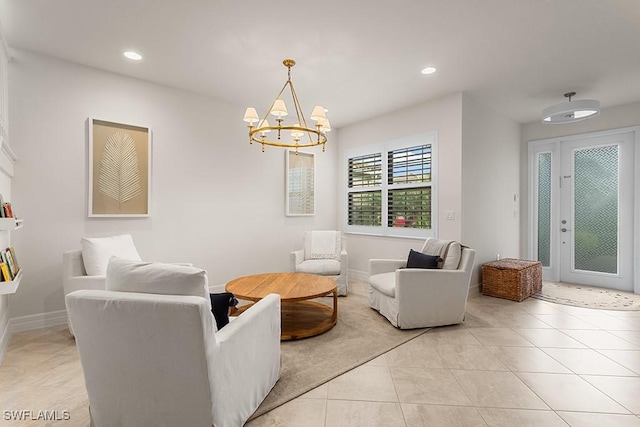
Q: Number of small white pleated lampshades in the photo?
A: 6